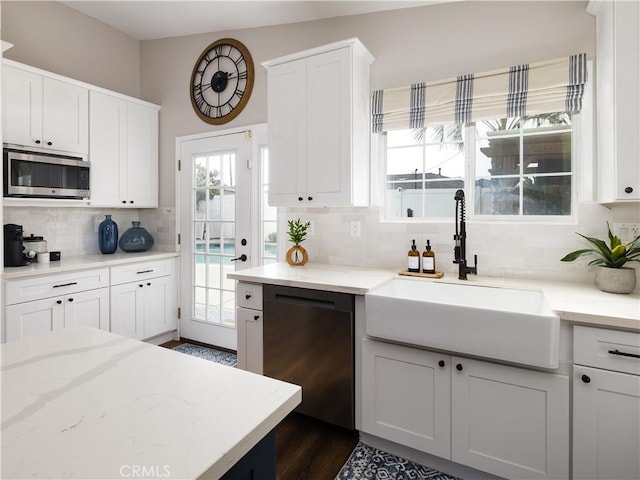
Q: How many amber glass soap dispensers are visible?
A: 2